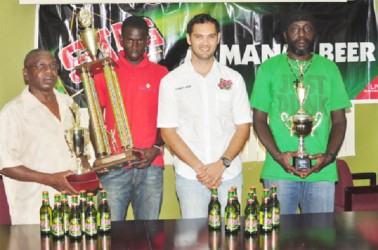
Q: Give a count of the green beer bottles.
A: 14